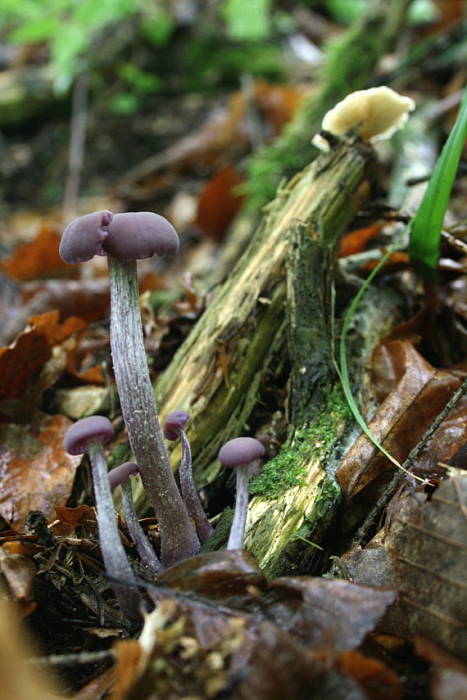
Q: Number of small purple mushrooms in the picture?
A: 4